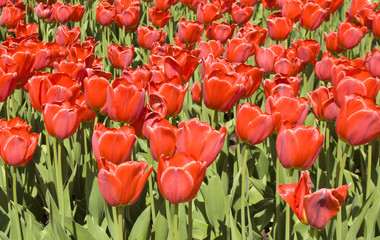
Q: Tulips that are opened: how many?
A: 1